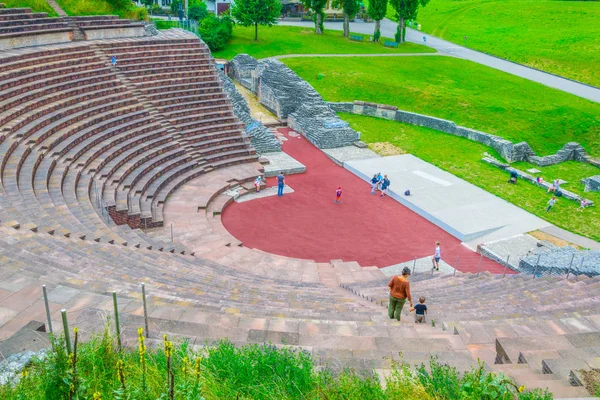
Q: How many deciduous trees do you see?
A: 5